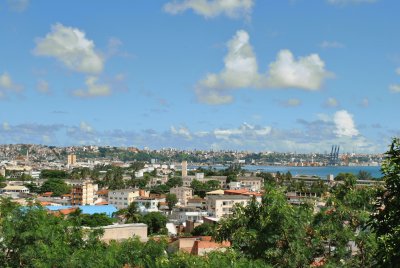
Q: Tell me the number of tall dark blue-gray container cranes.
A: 3